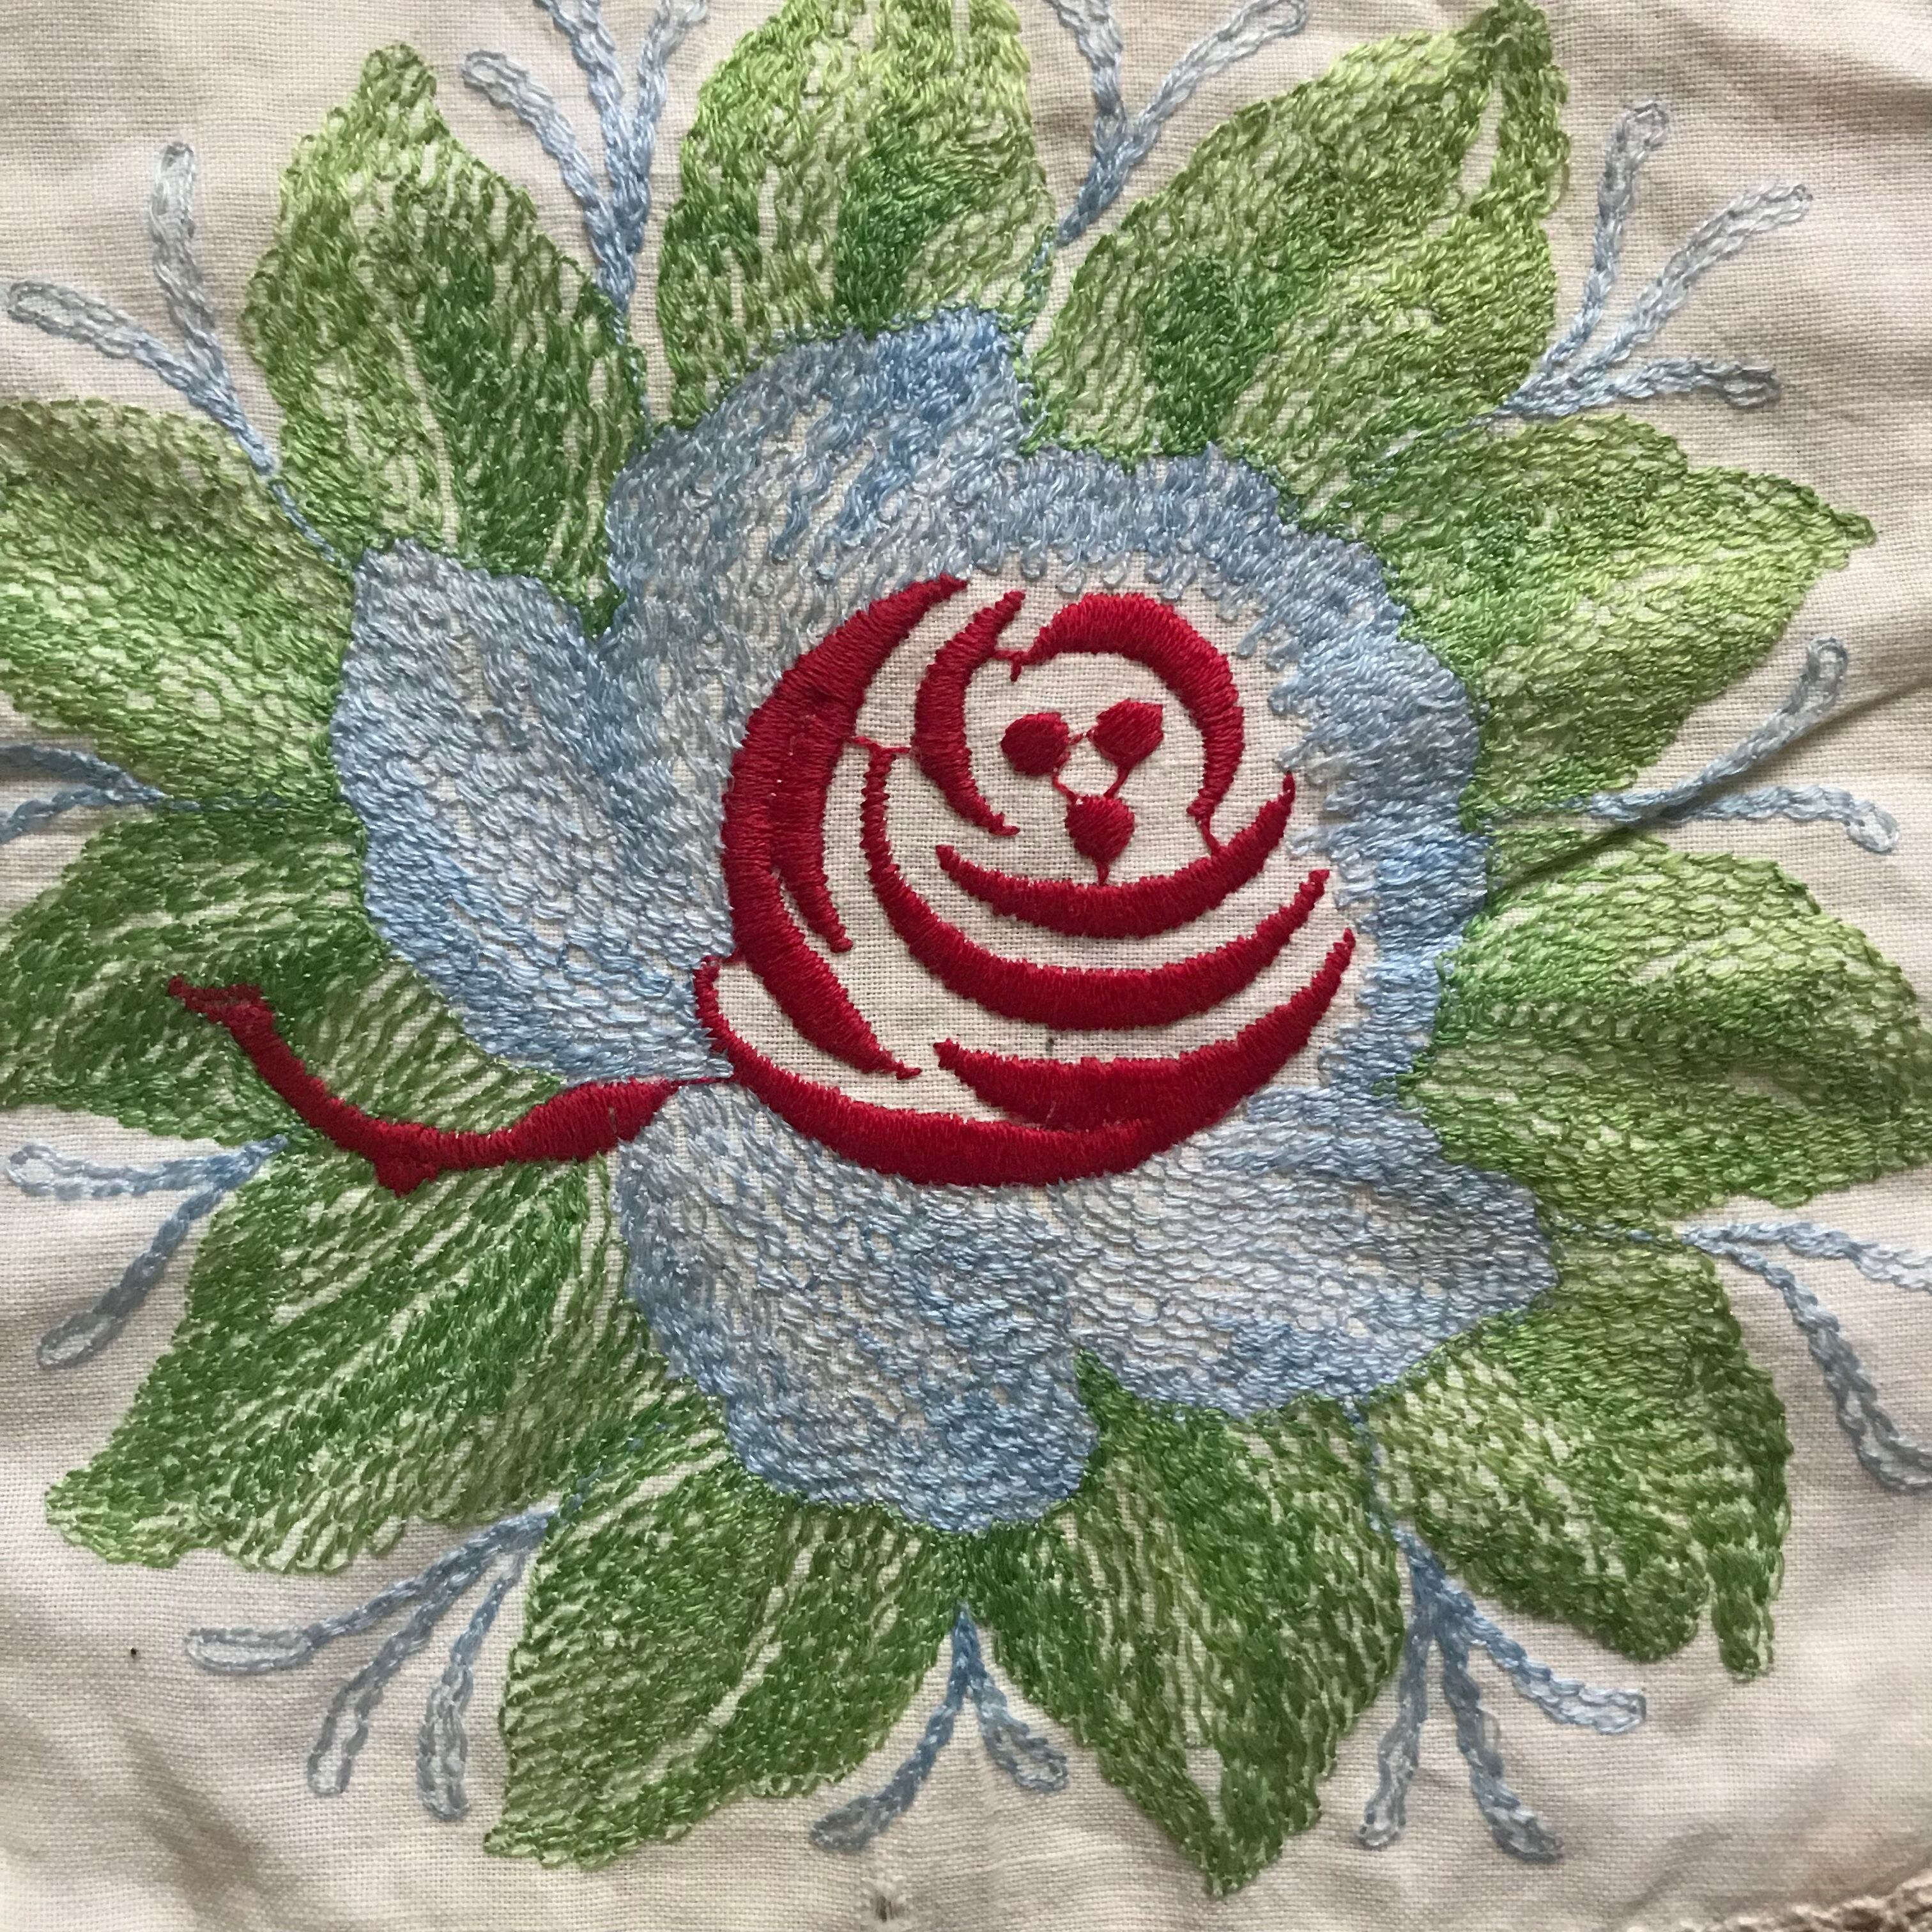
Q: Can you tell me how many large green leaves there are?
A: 11